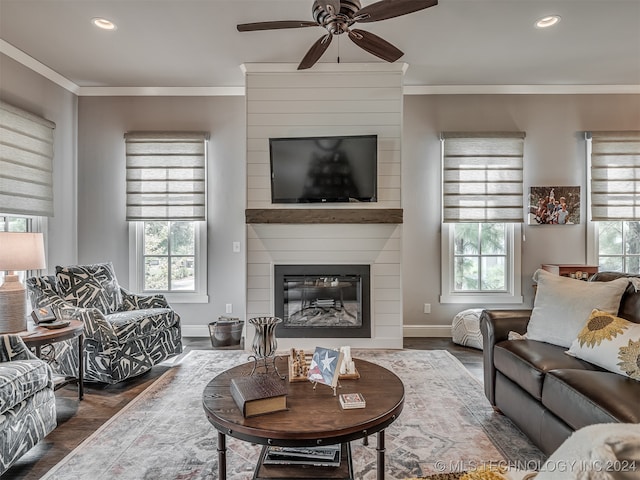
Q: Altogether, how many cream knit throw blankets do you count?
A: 1